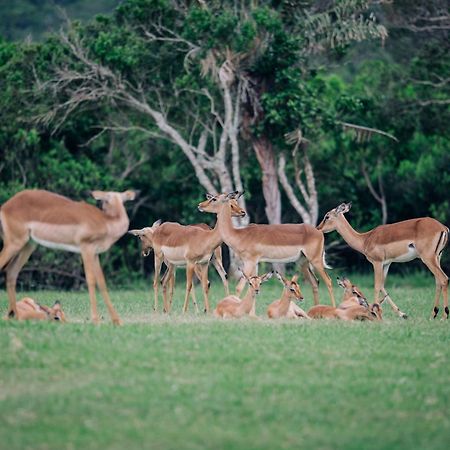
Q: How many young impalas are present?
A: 5